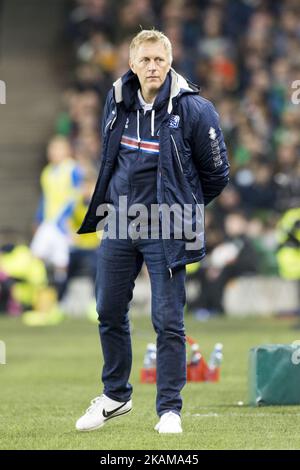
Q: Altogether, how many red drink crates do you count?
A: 1